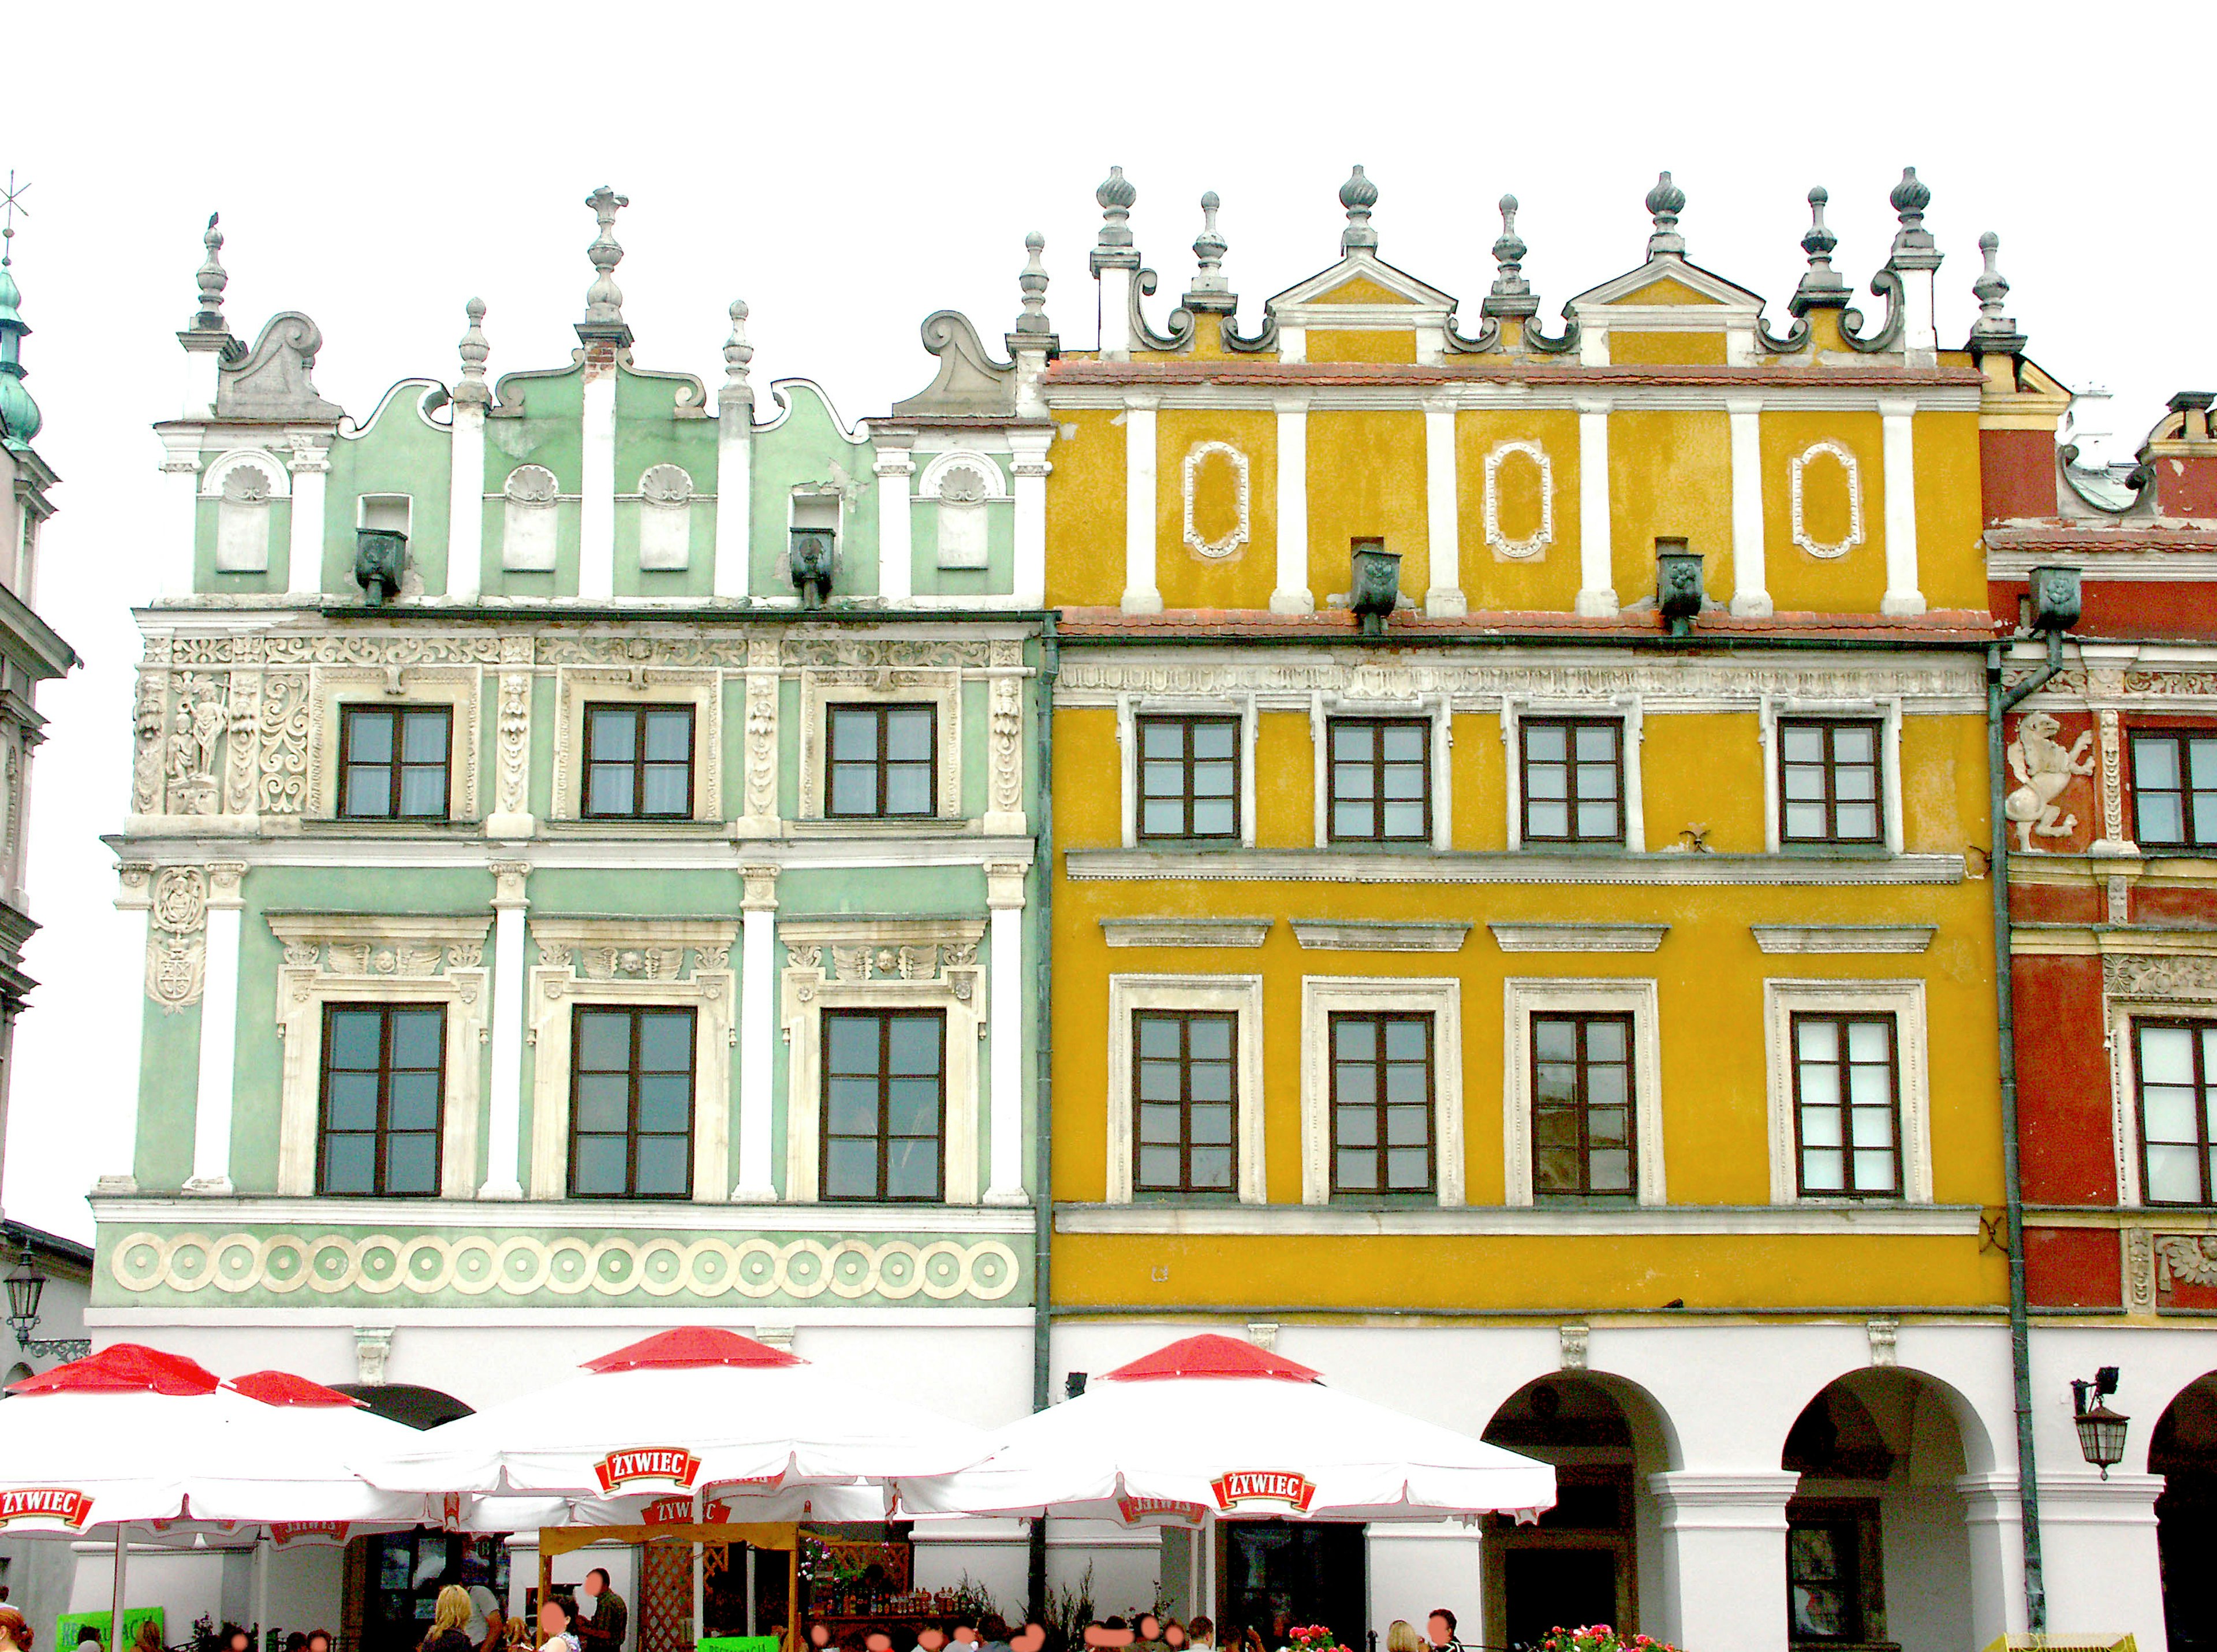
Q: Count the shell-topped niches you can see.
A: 4